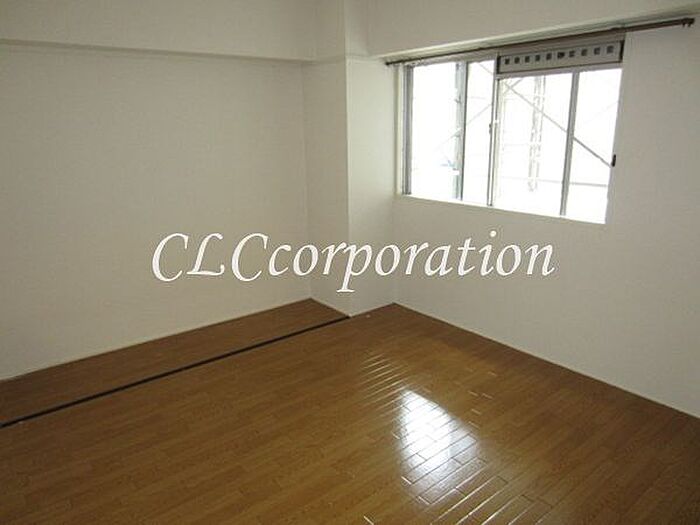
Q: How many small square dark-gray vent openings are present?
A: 10